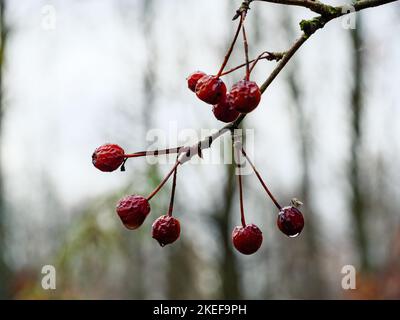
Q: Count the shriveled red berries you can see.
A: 9